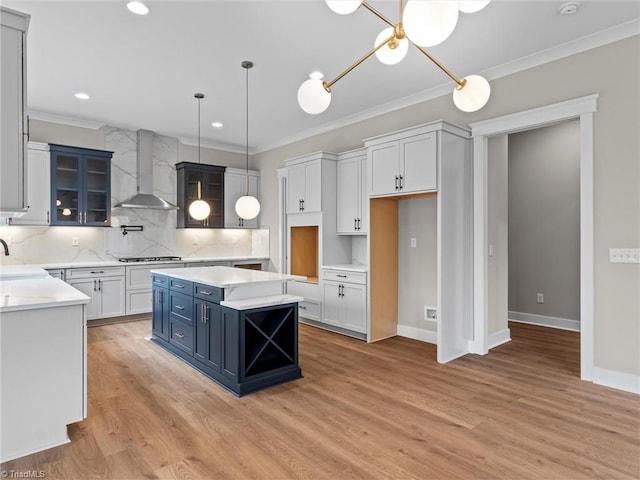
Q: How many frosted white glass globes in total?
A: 8